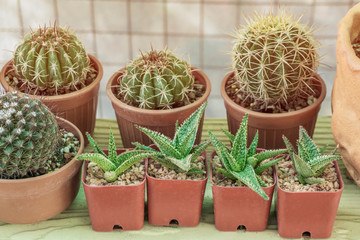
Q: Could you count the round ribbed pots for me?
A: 3